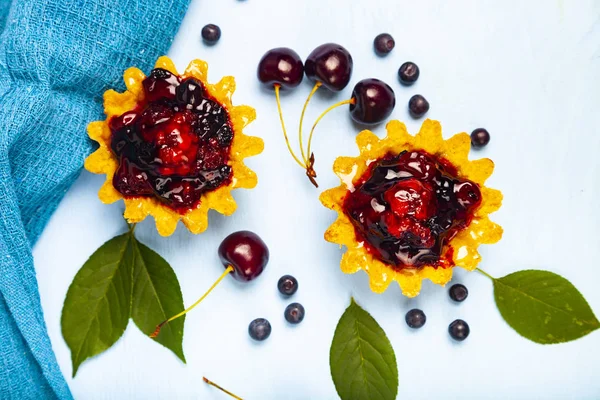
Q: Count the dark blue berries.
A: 11